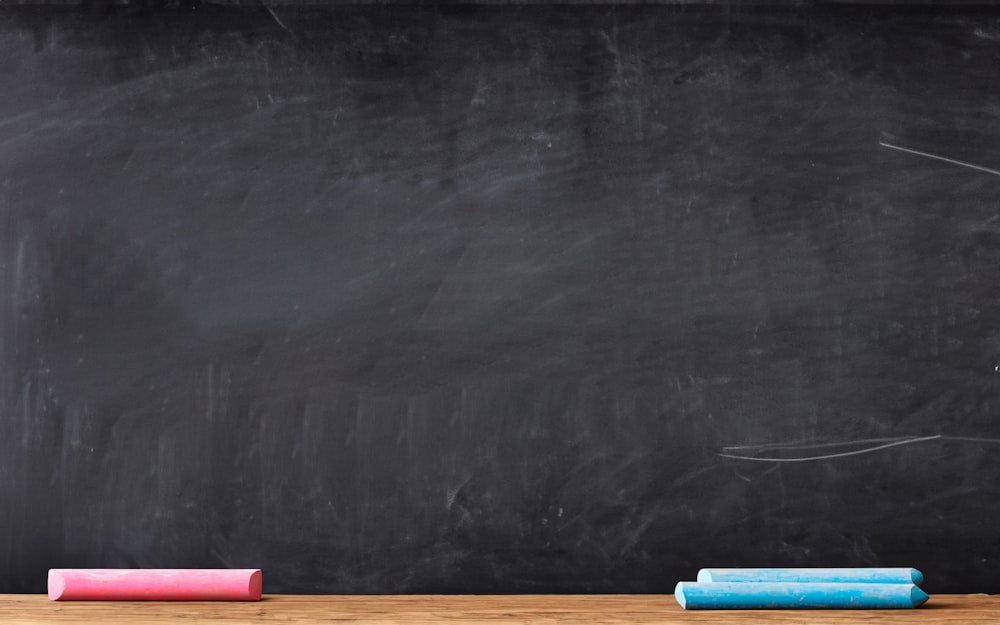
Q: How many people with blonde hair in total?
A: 0